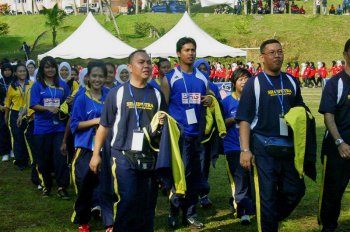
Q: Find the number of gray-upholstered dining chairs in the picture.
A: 0